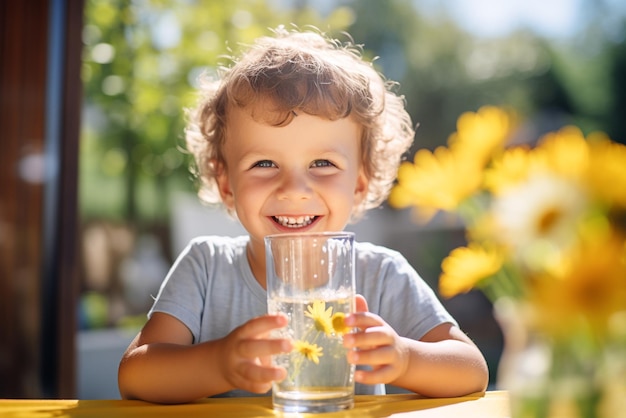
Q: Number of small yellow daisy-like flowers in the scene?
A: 3